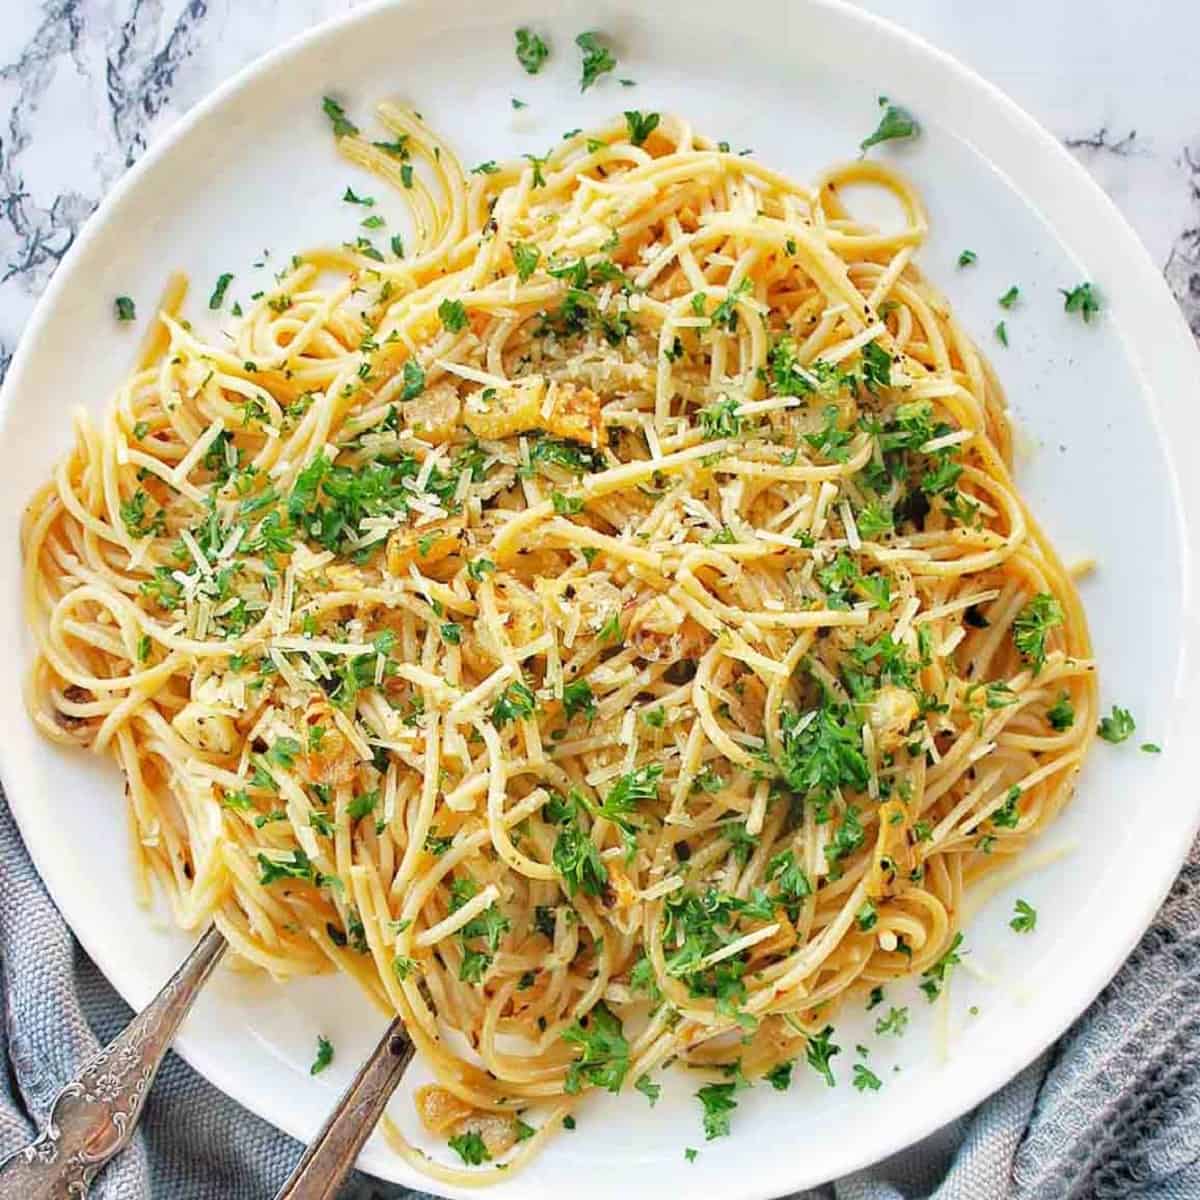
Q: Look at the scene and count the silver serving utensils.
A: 2